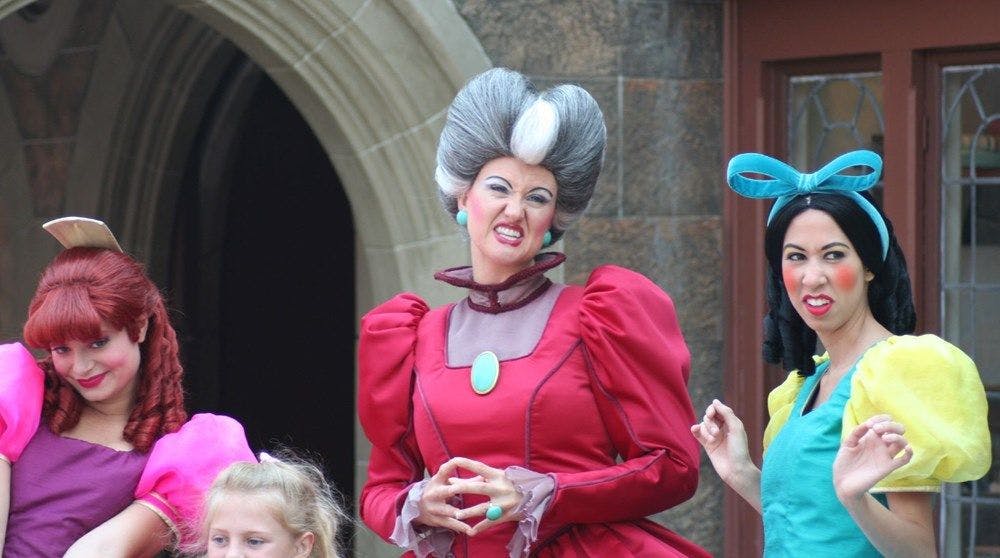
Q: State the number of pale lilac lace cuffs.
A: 2